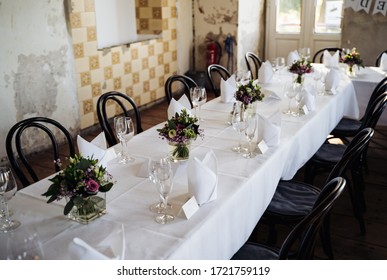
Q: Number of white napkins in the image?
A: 12